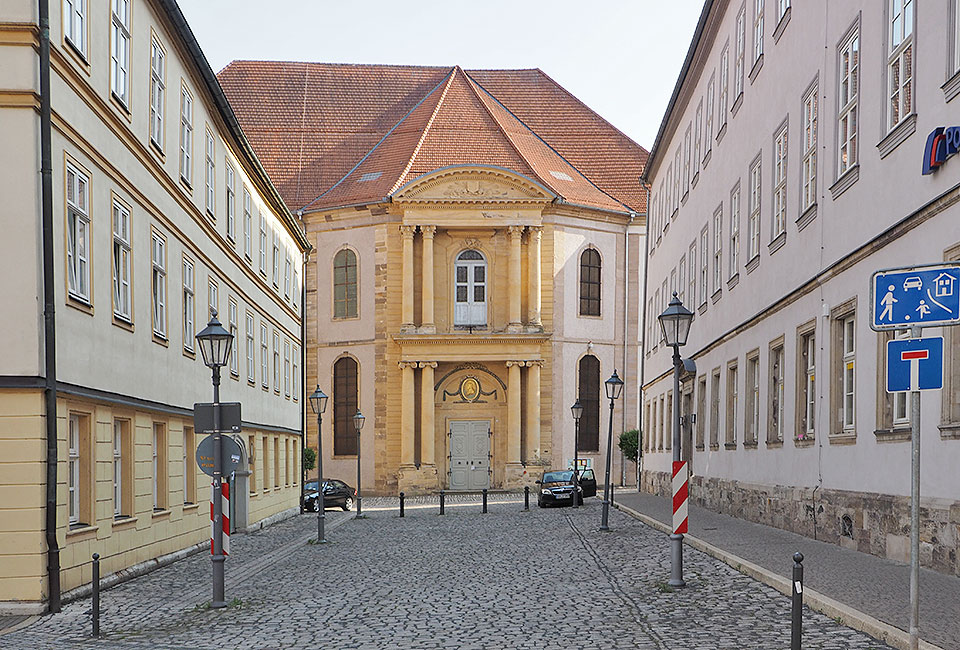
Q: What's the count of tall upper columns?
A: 4